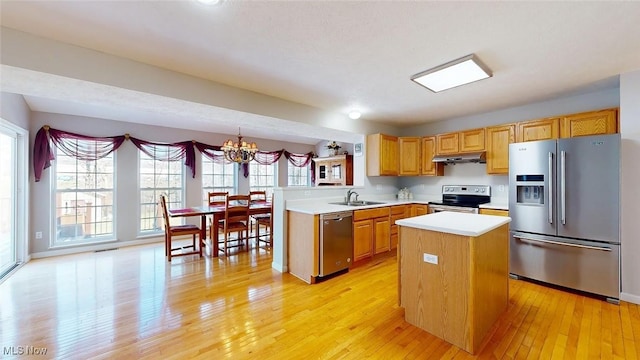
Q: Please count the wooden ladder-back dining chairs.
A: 5